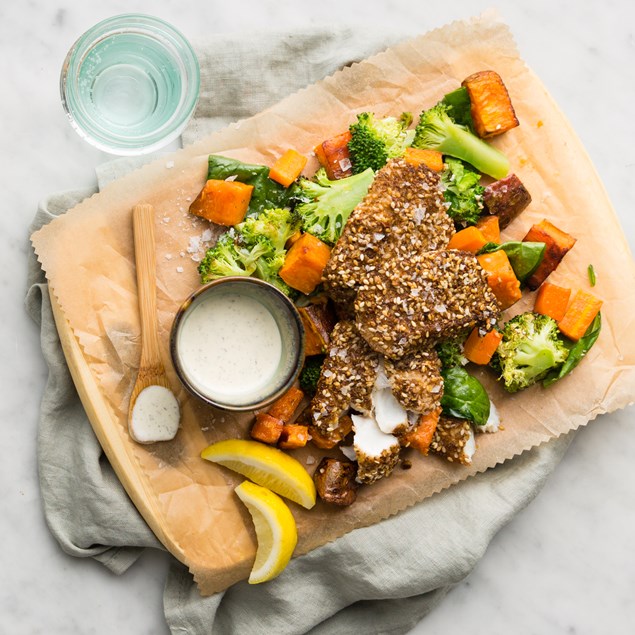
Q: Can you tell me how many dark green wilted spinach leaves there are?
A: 5